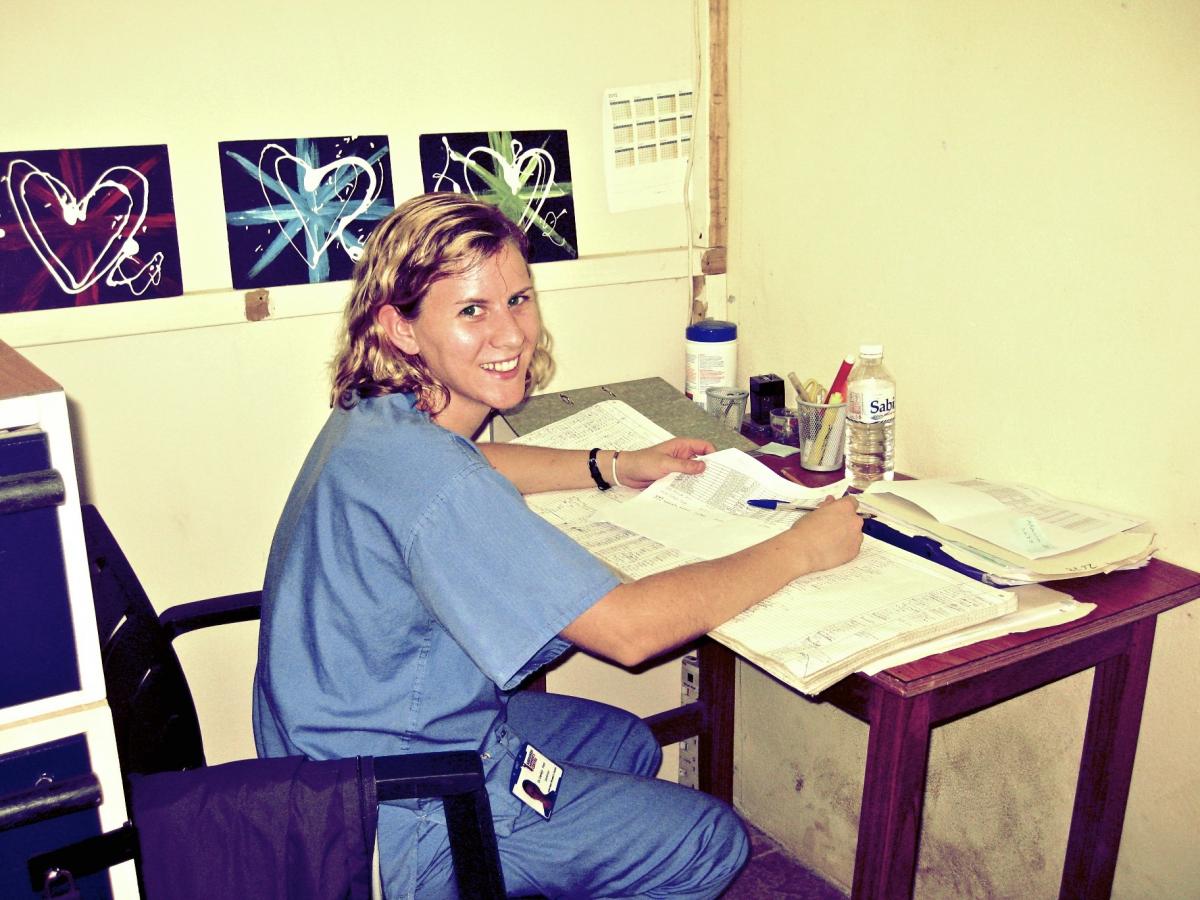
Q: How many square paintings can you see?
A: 3